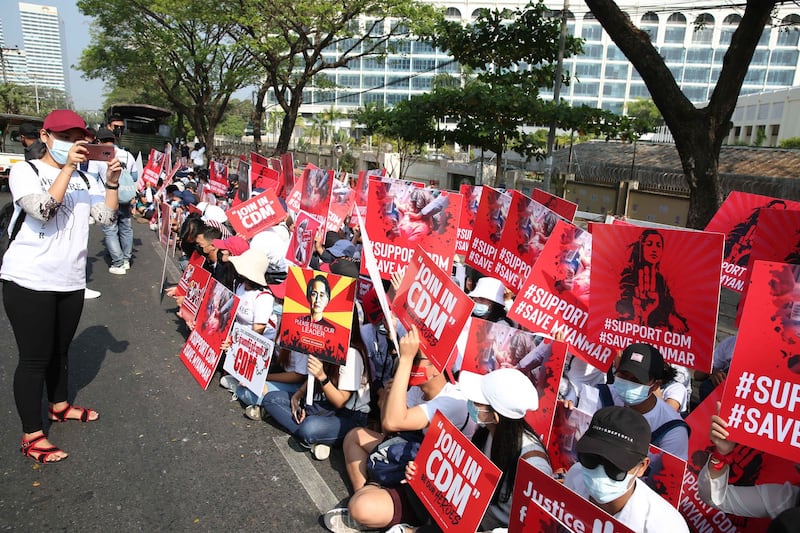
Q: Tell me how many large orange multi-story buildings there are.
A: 0